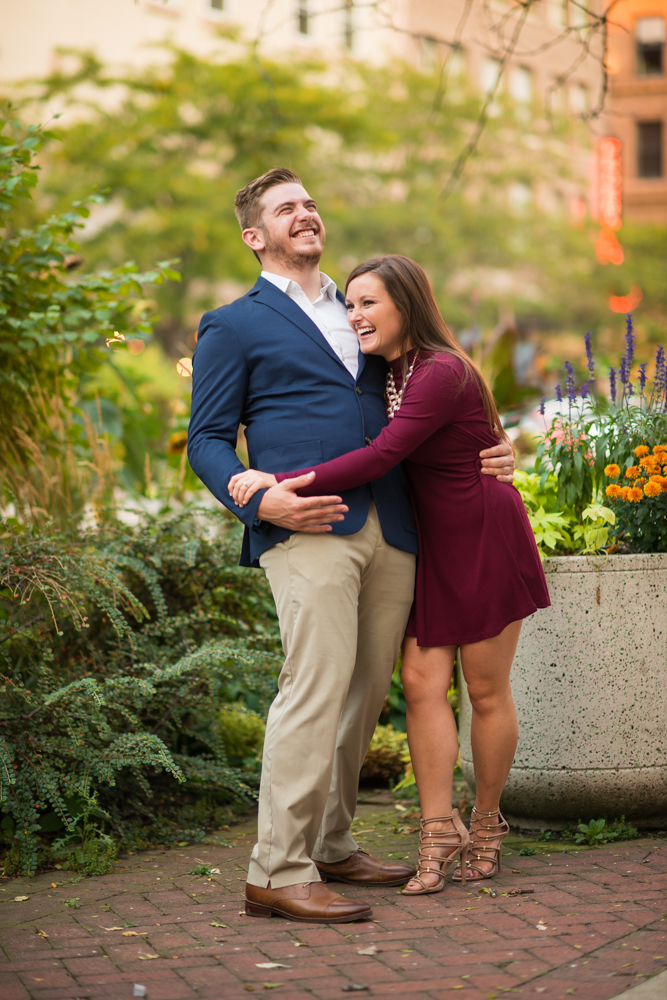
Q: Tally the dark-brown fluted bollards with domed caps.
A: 0